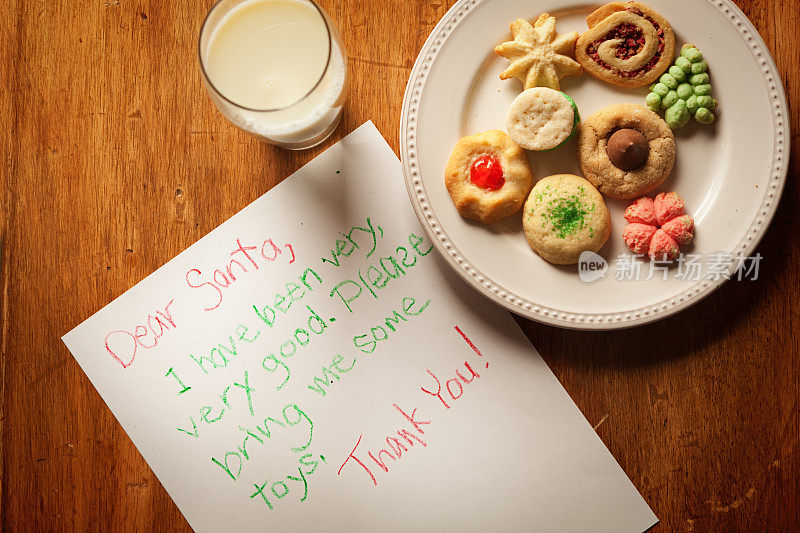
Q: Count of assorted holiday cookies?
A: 8